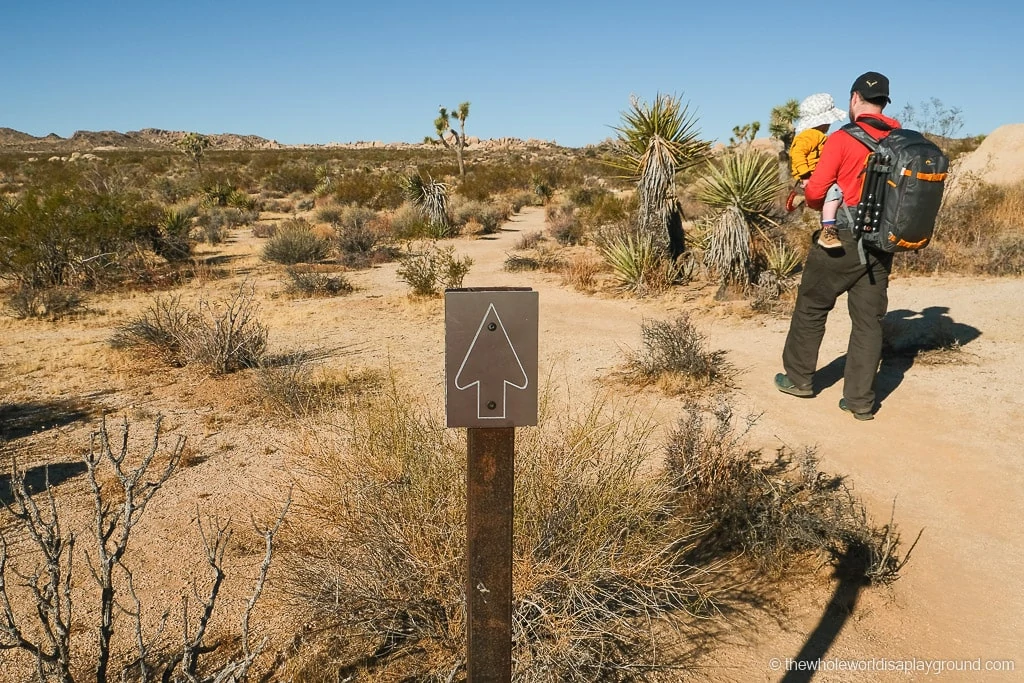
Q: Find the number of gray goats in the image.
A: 0